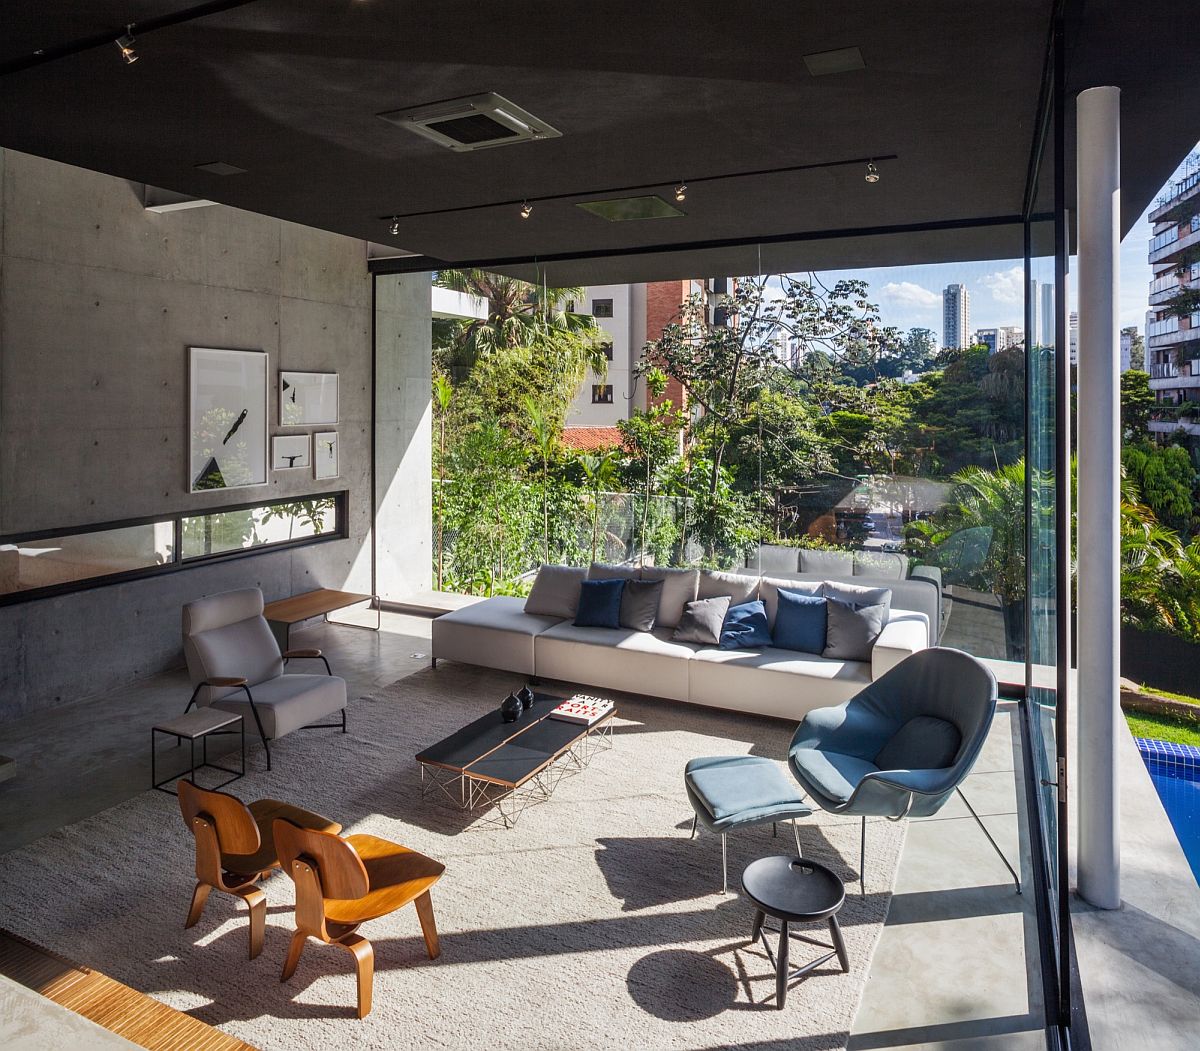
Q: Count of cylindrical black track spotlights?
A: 5